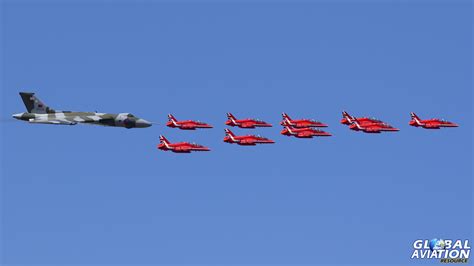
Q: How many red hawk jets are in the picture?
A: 9